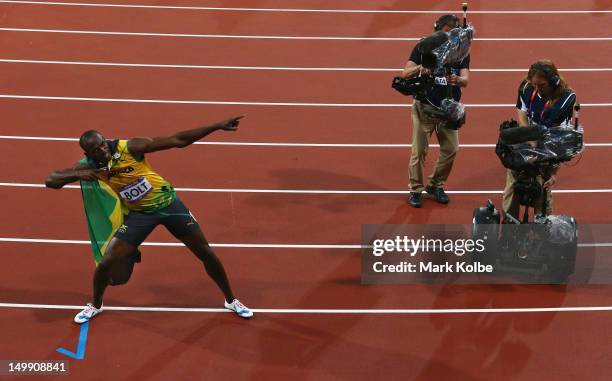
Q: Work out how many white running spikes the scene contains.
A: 2